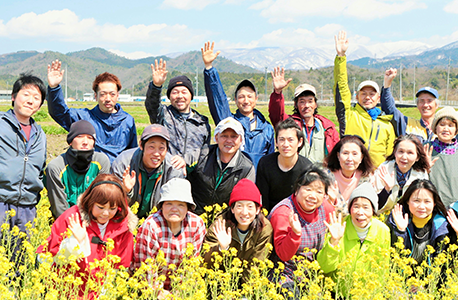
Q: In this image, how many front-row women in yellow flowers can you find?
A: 6